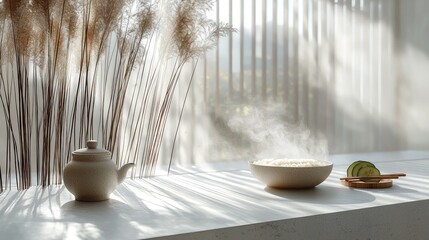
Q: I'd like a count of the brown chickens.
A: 0